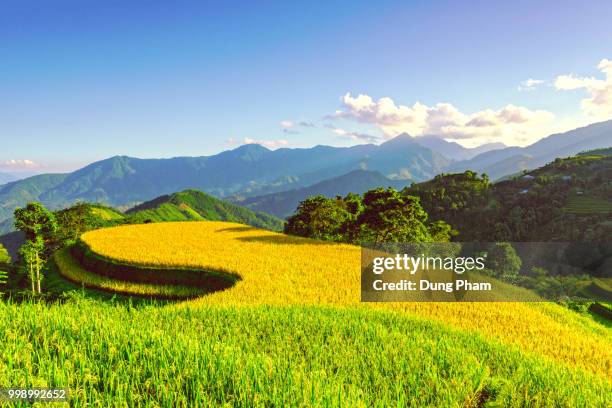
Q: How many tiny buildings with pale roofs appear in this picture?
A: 4